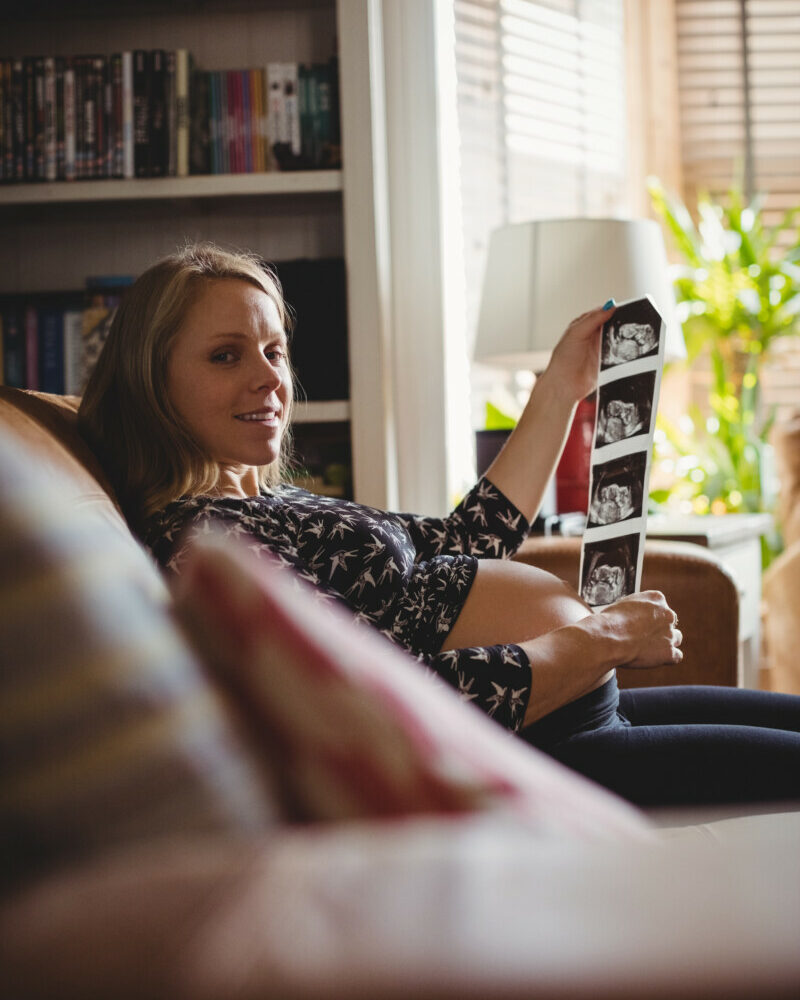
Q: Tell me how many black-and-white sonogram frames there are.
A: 4